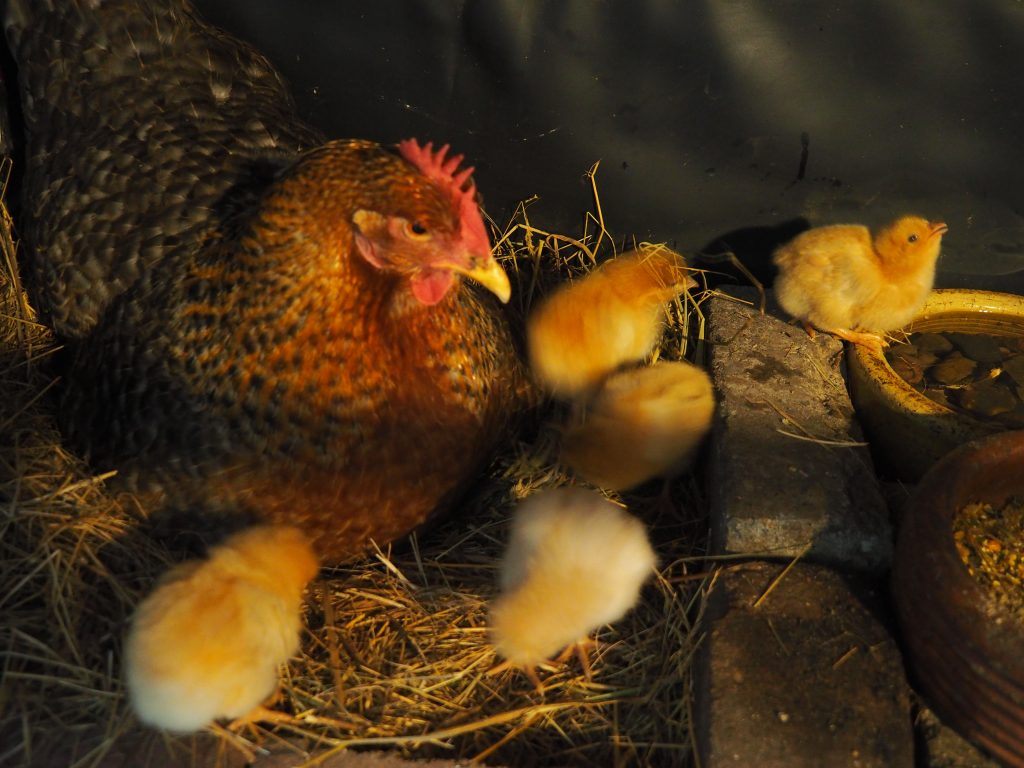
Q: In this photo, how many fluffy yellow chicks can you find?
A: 5